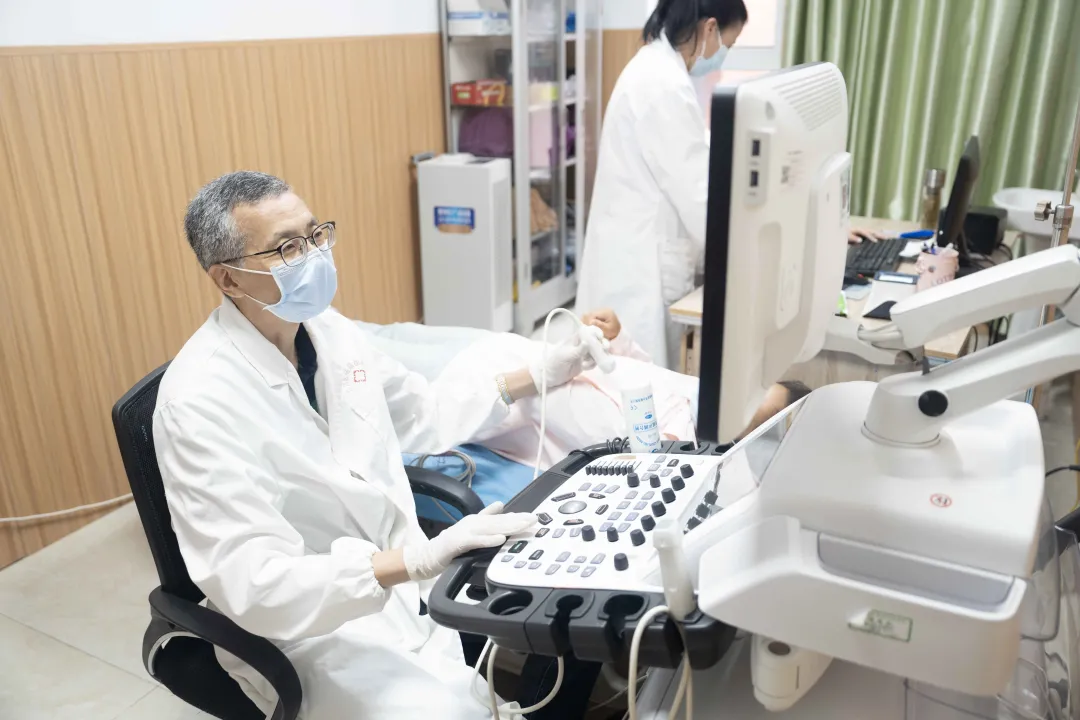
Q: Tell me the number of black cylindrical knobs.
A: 11